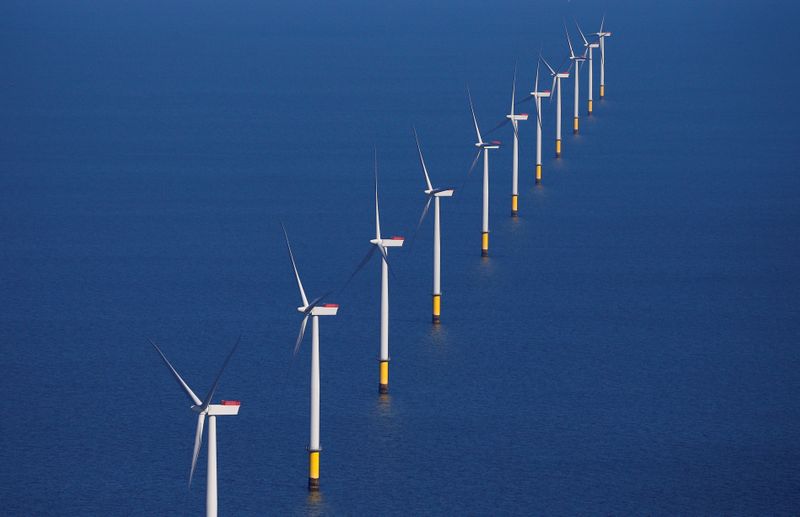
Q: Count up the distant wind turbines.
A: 11